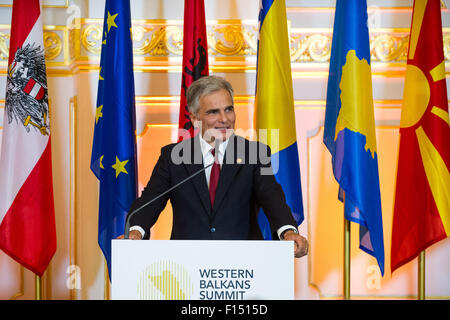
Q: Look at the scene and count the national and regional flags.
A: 6